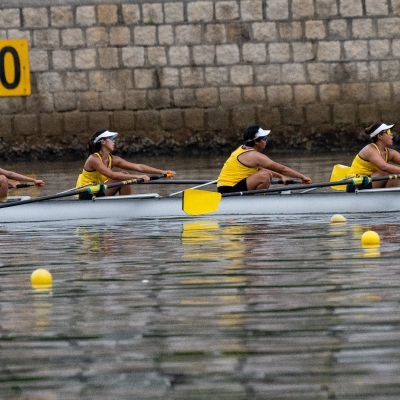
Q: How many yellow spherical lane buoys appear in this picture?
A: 3